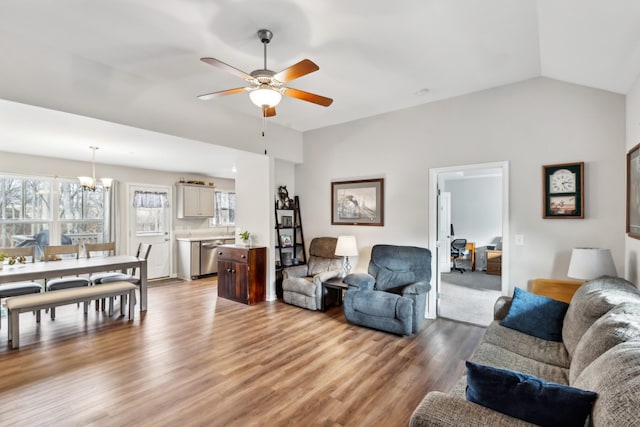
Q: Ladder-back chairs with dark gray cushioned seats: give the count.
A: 4